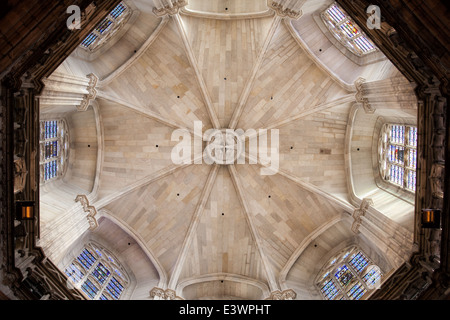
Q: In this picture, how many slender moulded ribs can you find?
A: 8